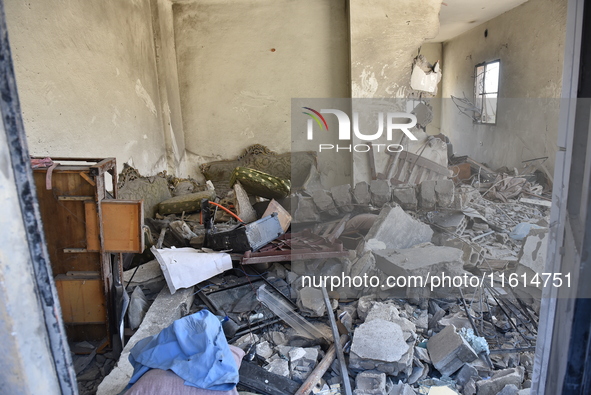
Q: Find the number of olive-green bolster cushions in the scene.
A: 2